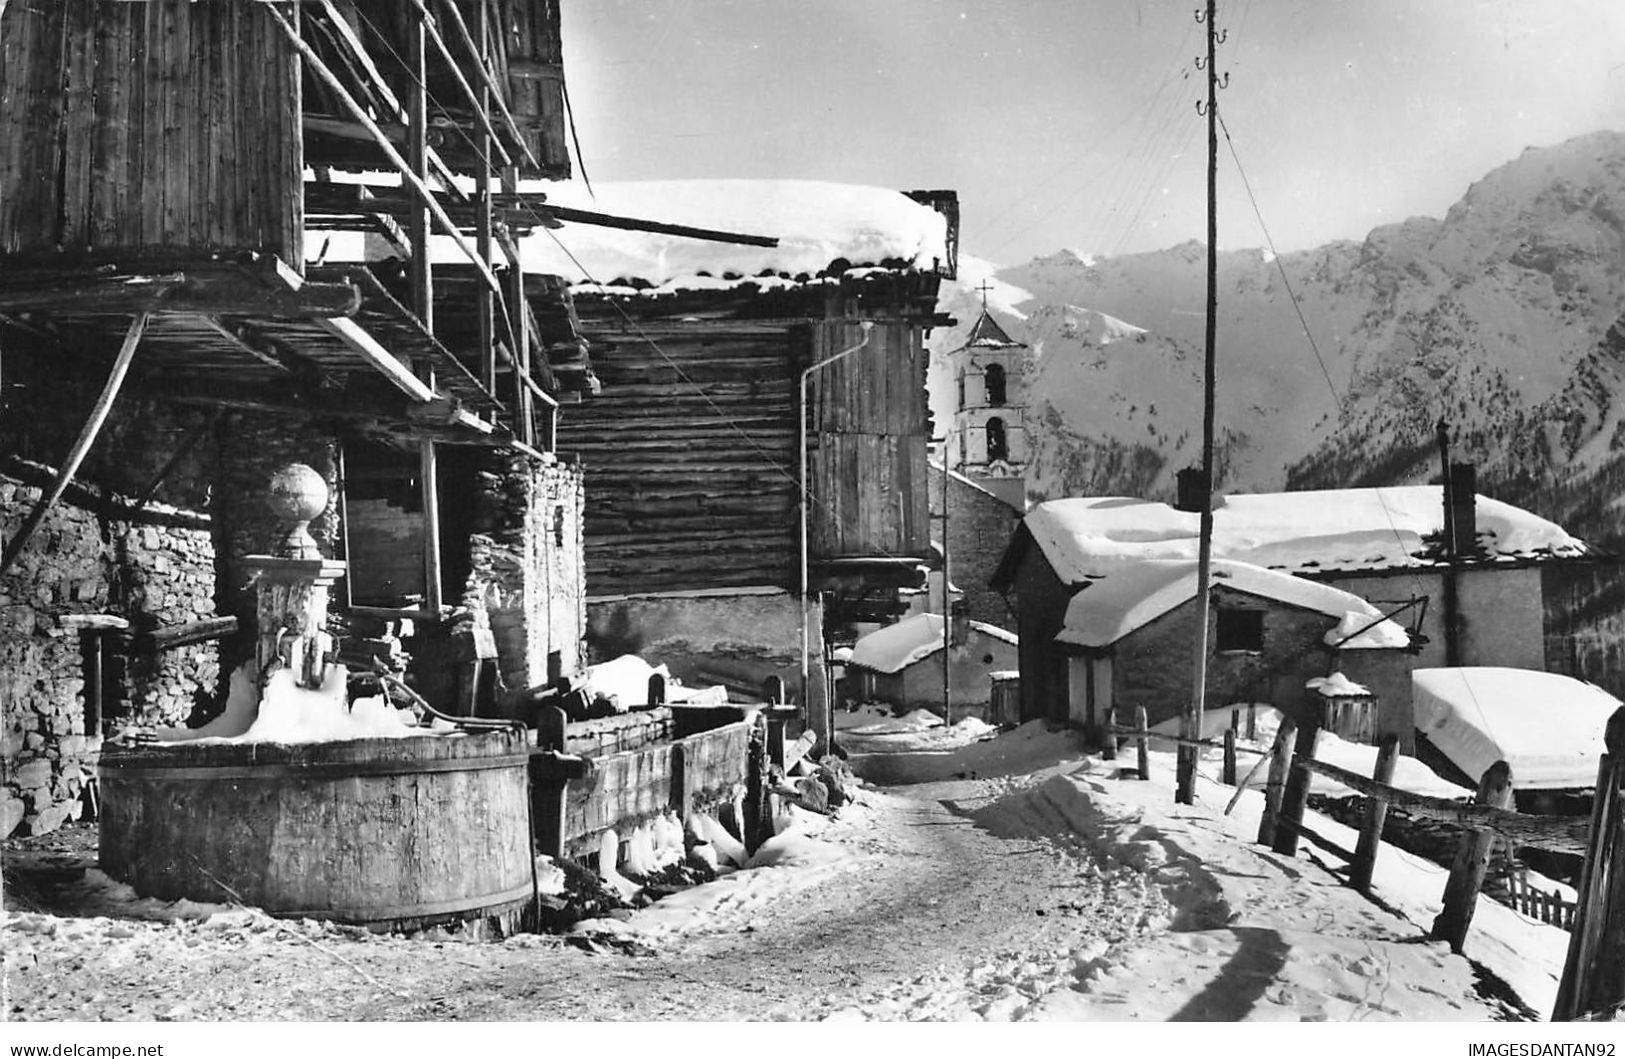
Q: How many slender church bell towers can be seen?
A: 1